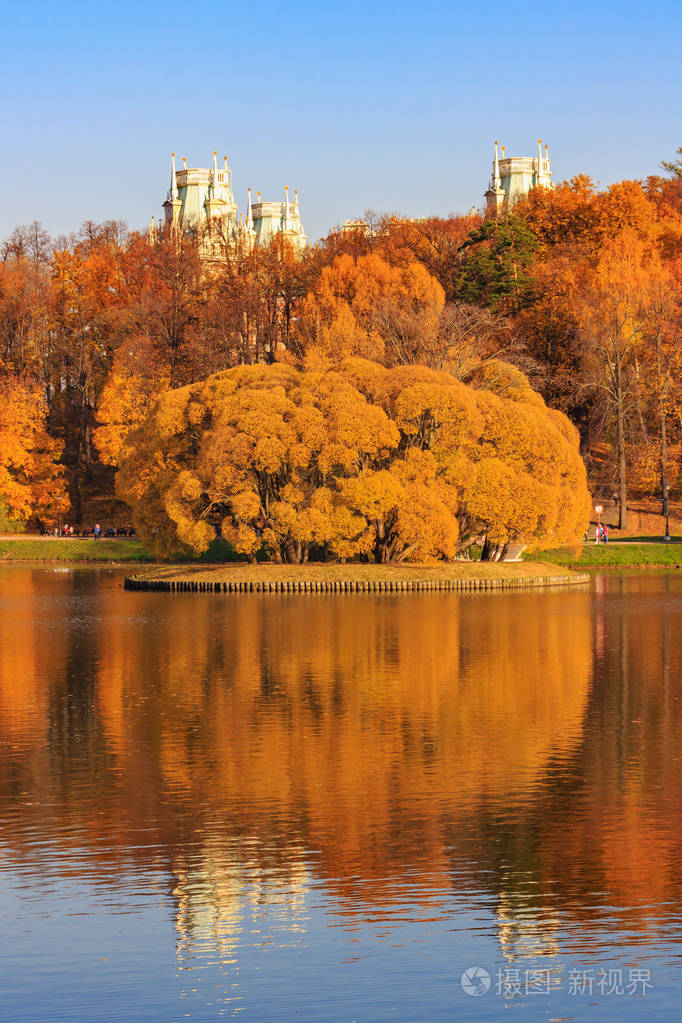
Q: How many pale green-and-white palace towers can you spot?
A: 3